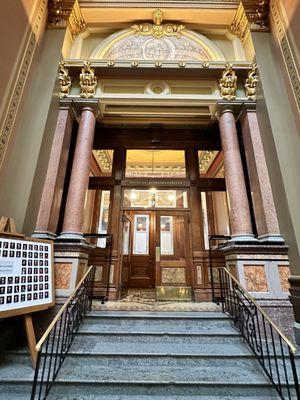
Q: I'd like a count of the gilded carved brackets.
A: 4